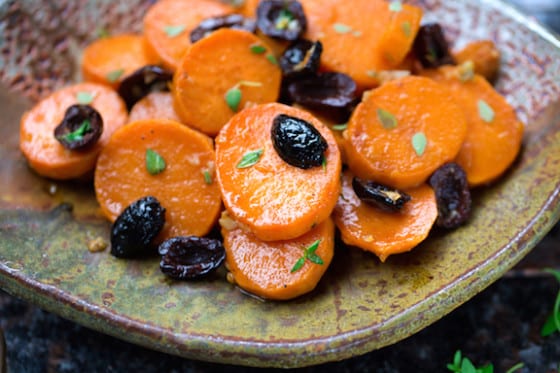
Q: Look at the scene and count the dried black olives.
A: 12